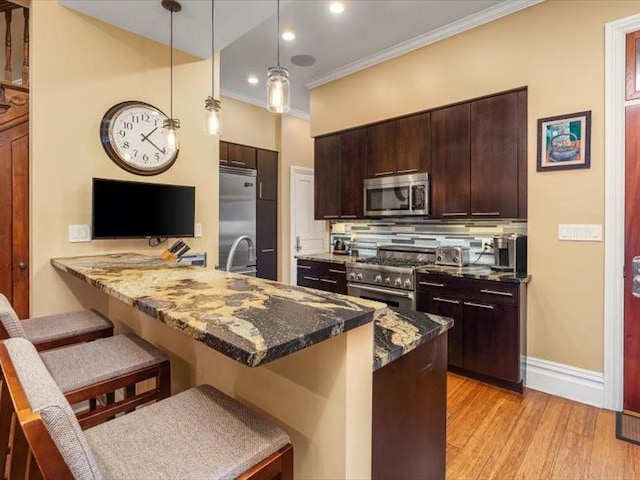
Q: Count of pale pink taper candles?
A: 0